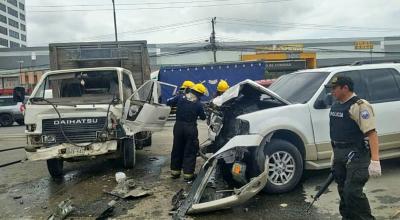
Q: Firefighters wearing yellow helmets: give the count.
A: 3